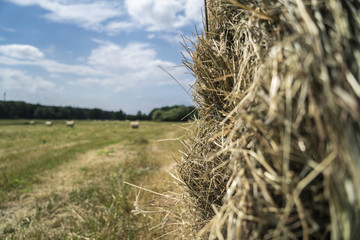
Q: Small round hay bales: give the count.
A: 4